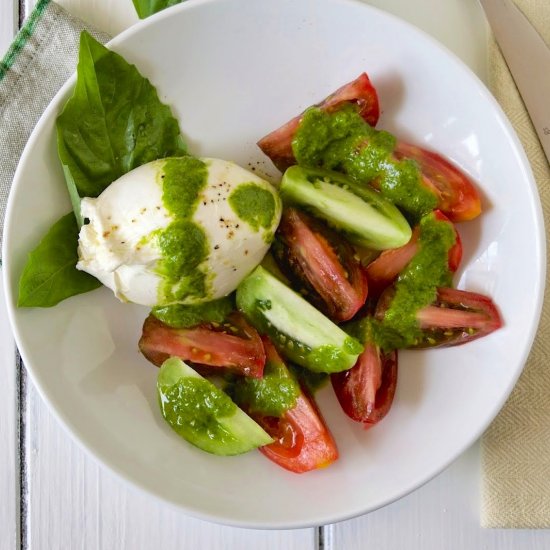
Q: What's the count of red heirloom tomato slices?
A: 8